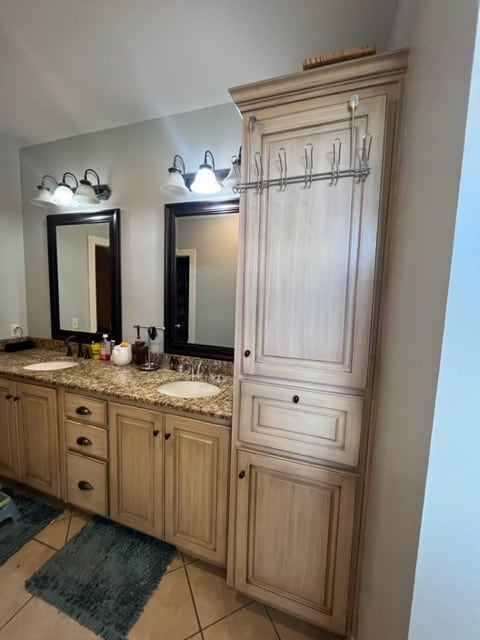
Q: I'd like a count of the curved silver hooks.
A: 6